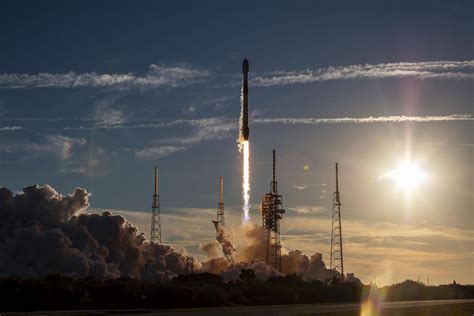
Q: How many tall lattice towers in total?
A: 4